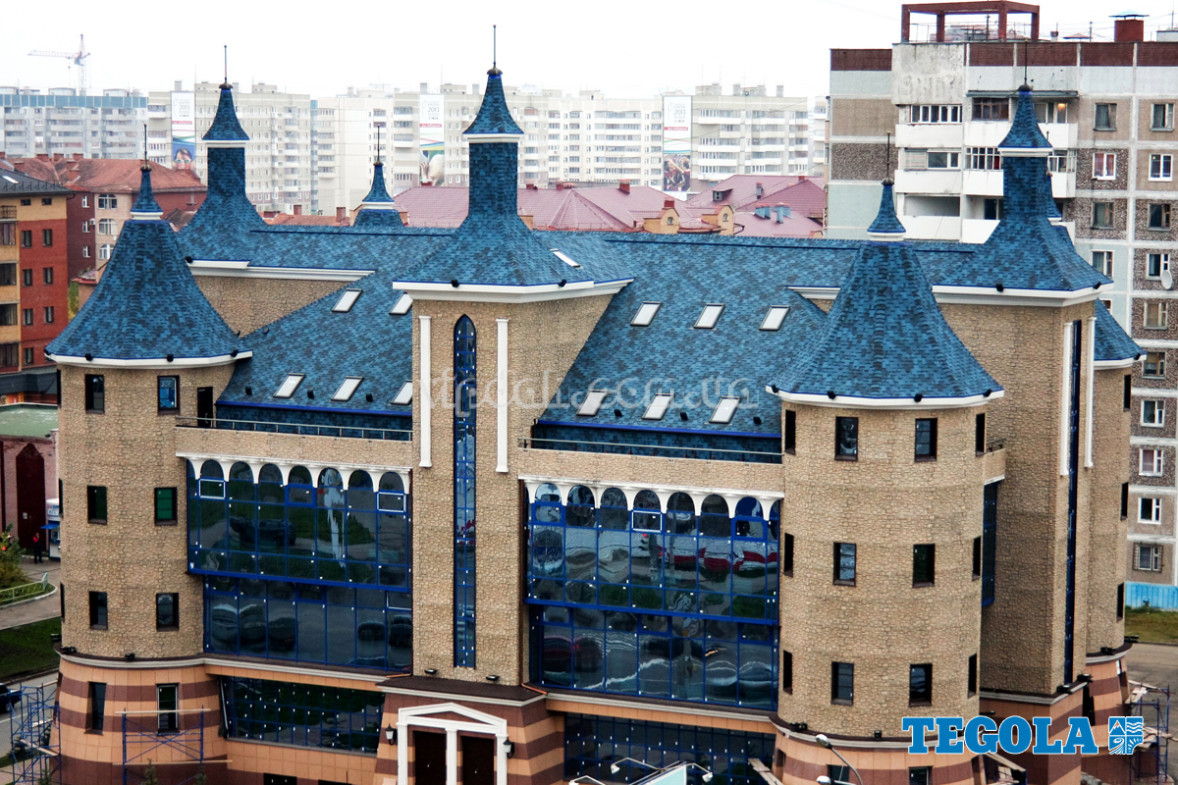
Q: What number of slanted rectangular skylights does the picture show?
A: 12